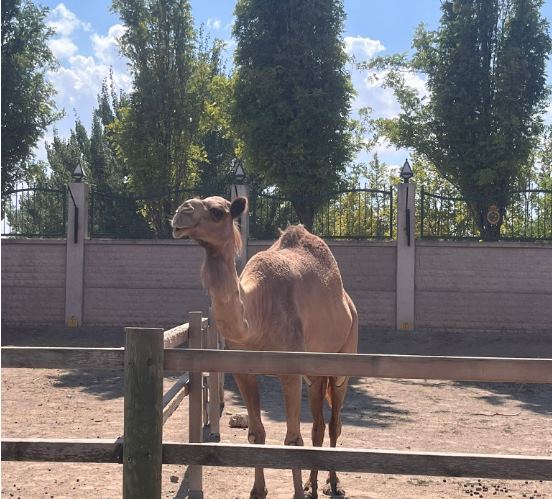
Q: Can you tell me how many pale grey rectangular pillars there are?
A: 3